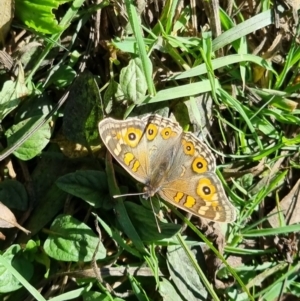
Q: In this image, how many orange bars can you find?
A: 4